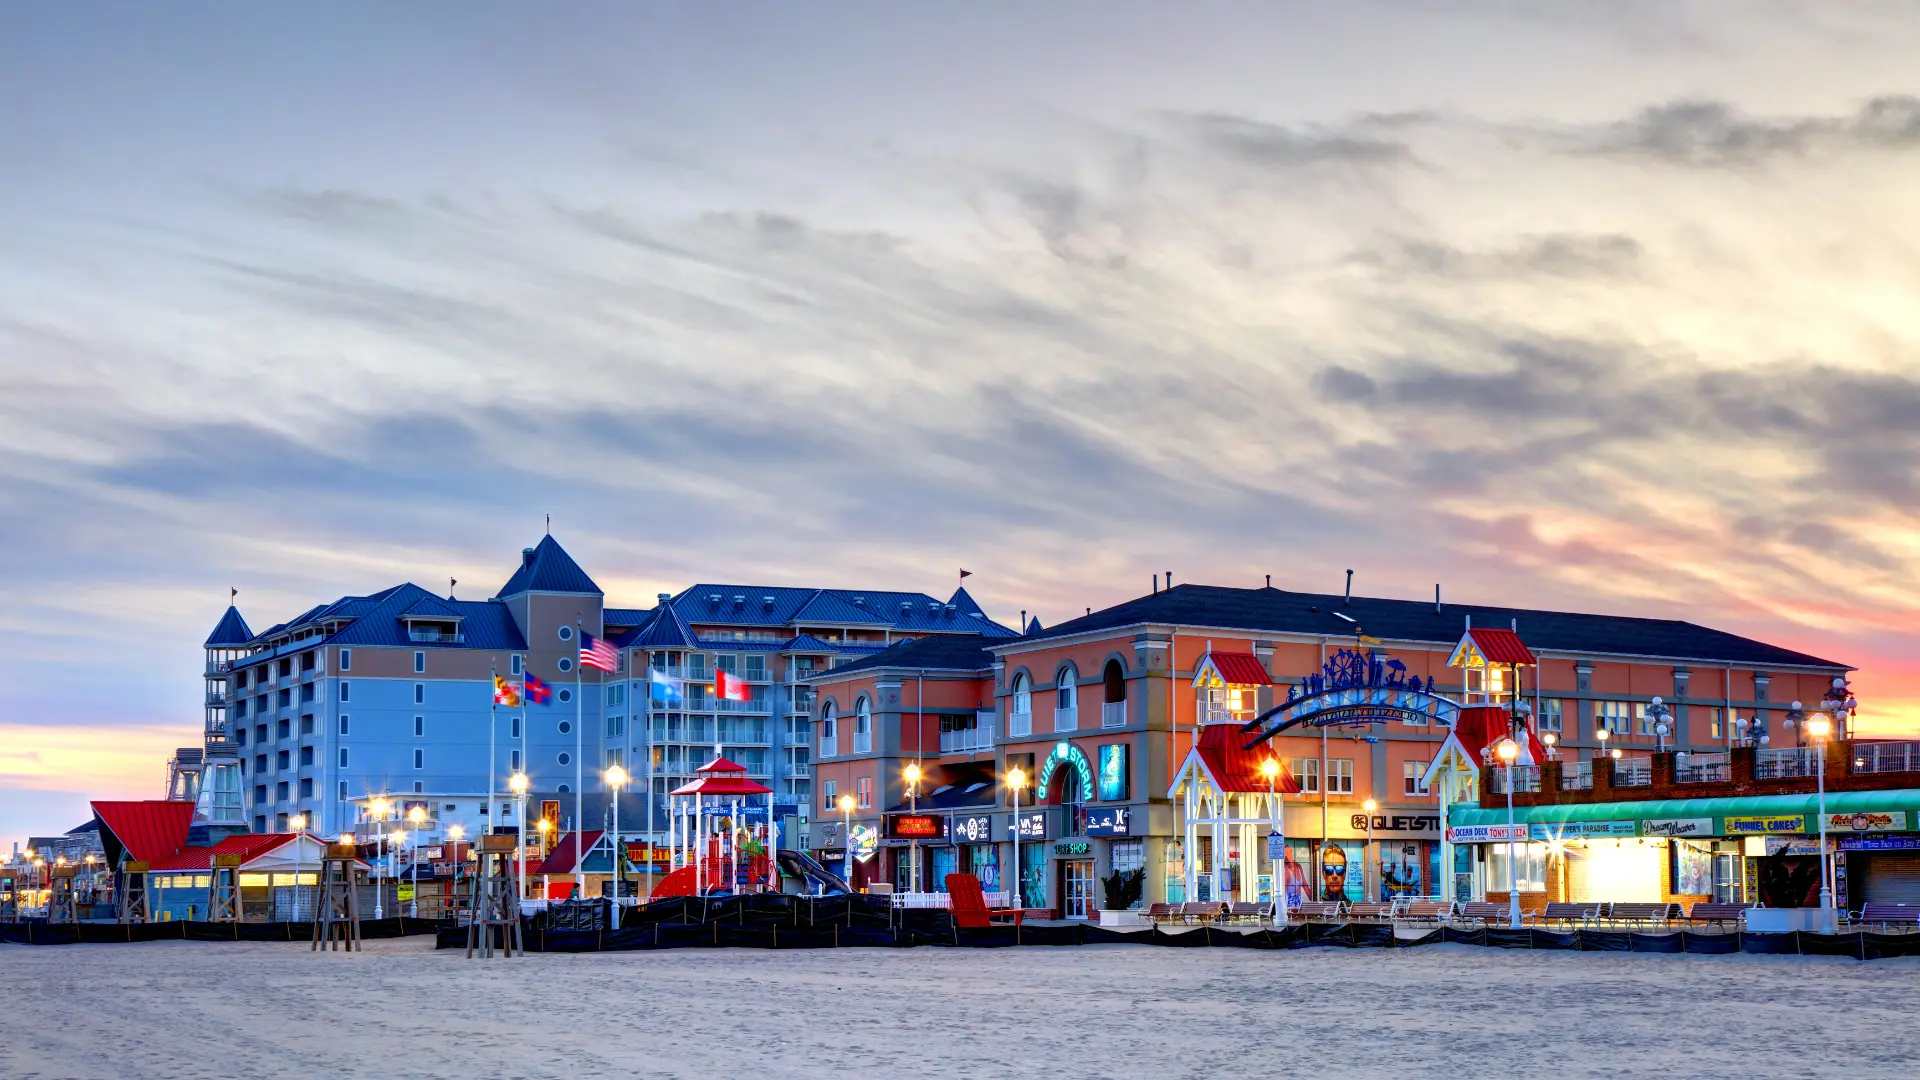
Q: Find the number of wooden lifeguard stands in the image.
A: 6